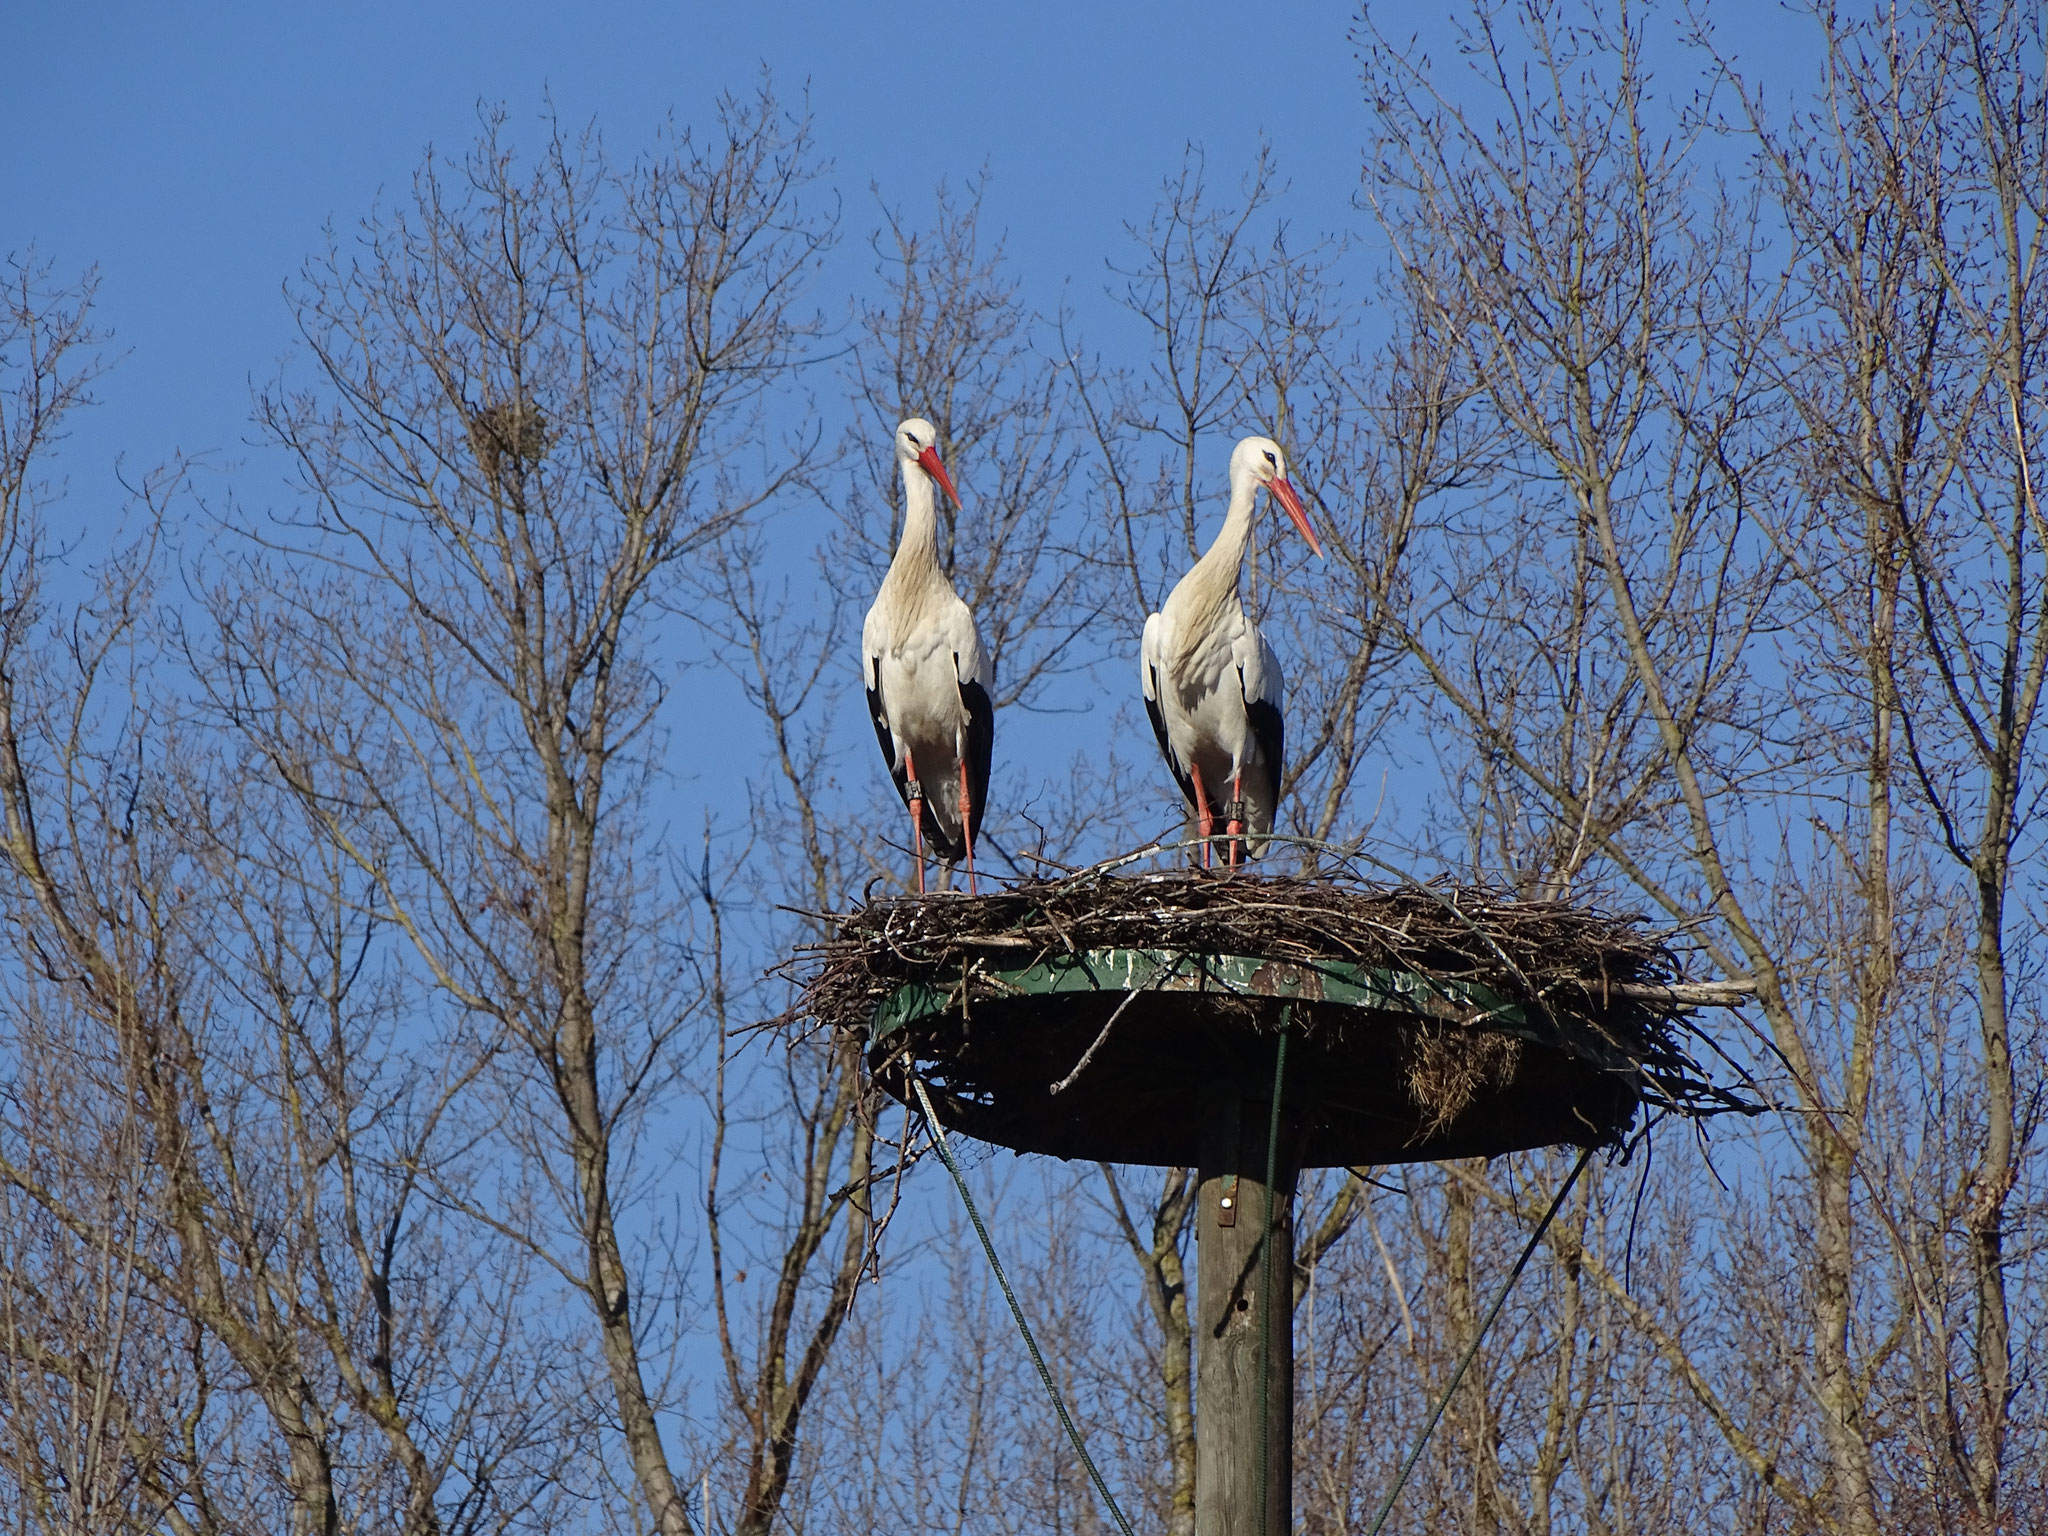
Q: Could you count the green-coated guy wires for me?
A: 3